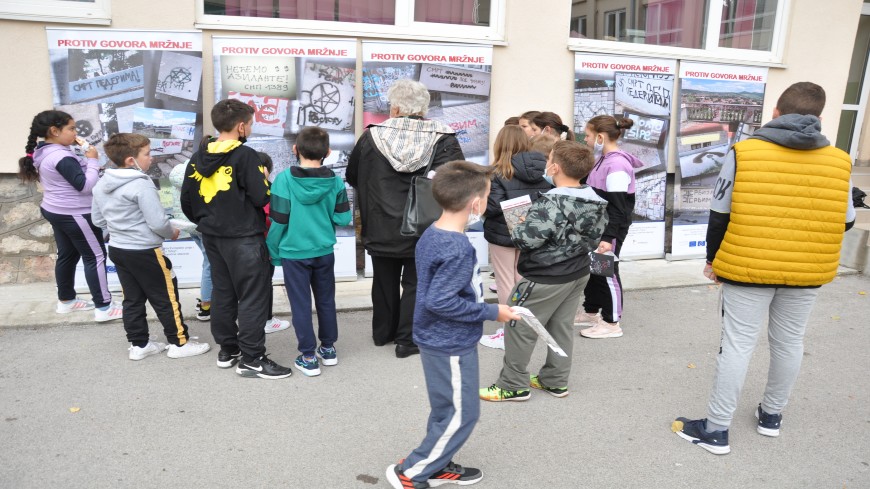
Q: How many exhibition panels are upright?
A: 5